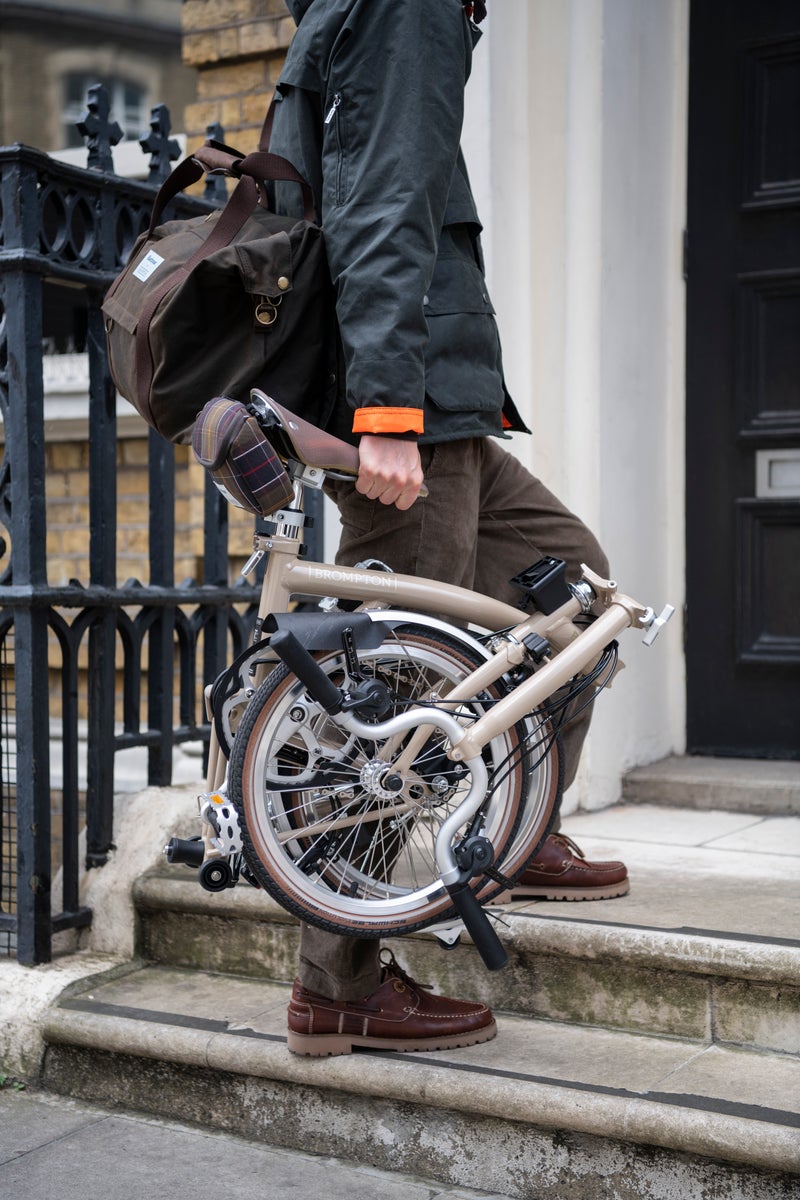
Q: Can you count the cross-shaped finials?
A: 3